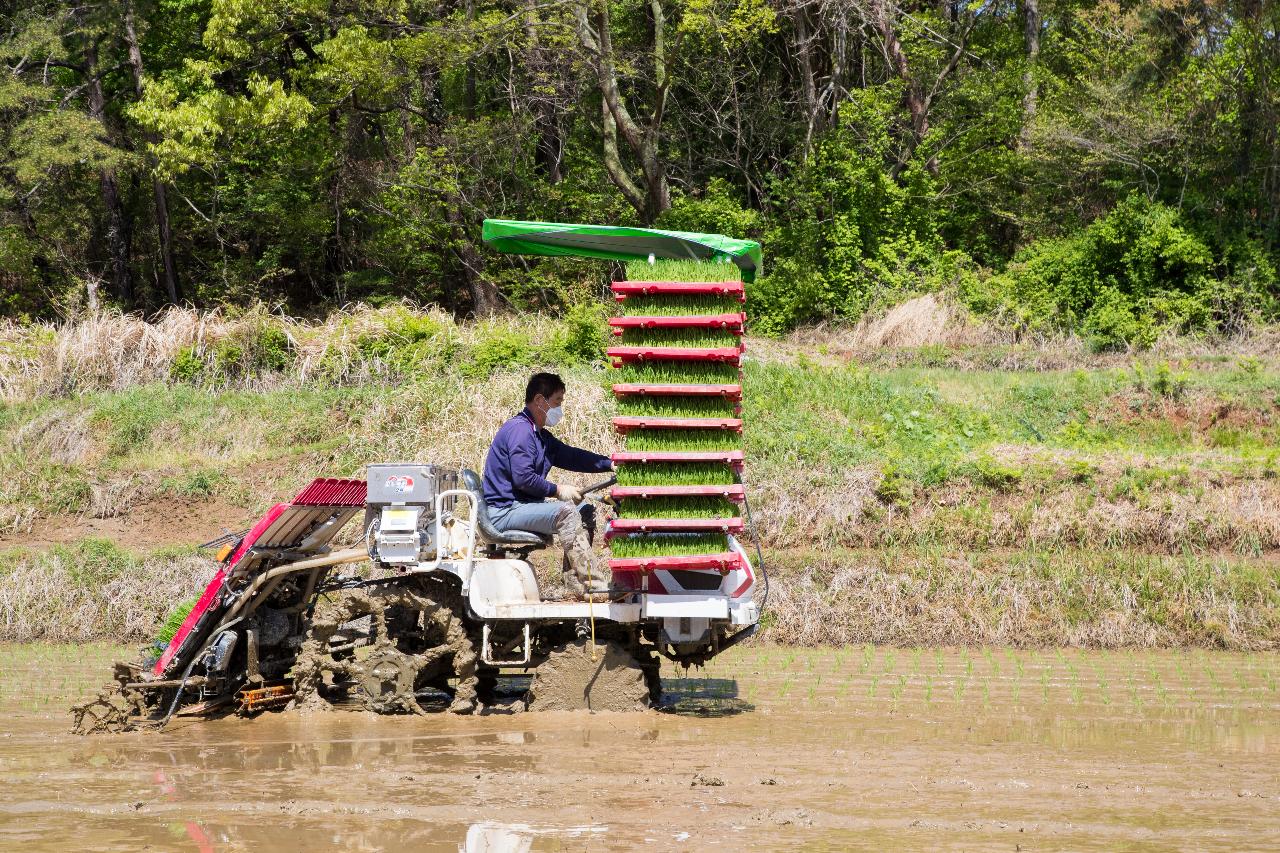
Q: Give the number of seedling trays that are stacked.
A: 9